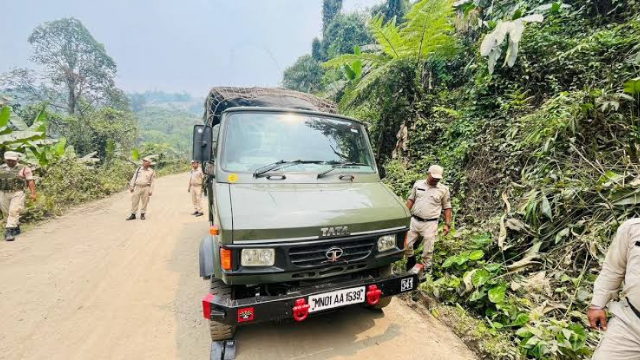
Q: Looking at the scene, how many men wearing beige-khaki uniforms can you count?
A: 5